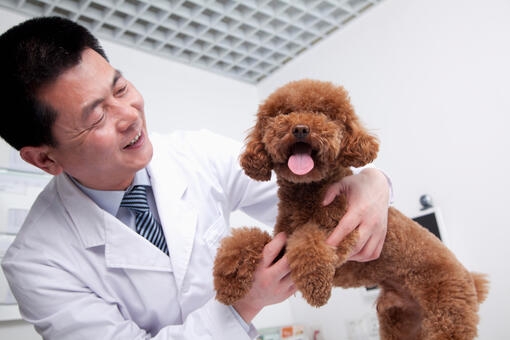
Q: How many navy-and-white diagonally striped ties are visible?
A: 1